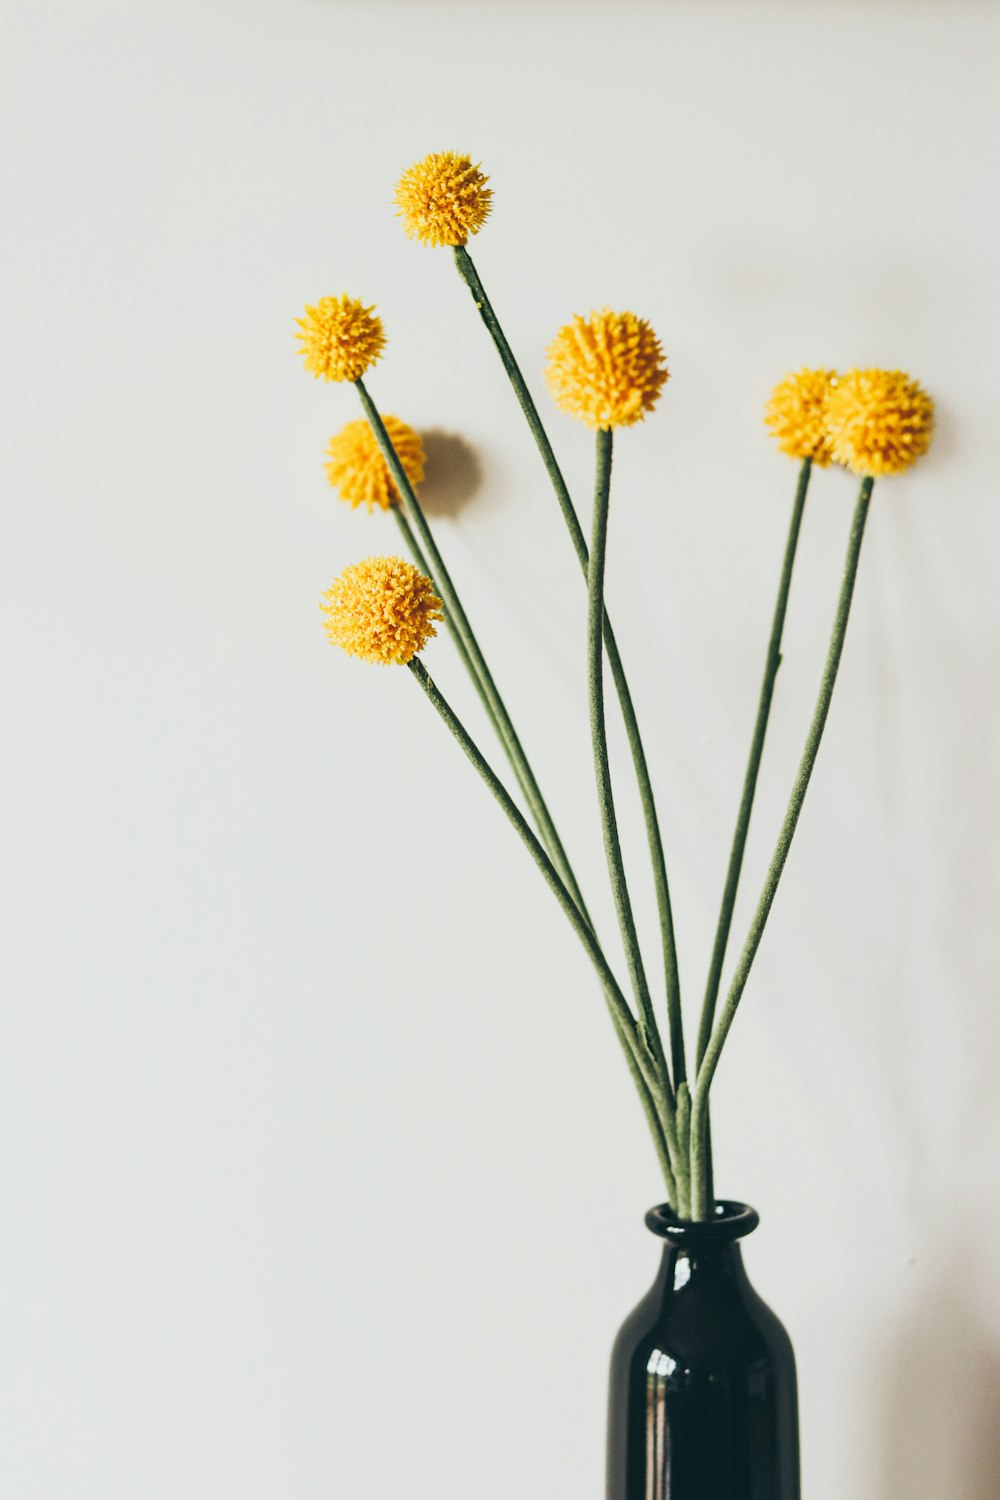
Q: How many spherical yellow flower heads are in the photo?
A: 7